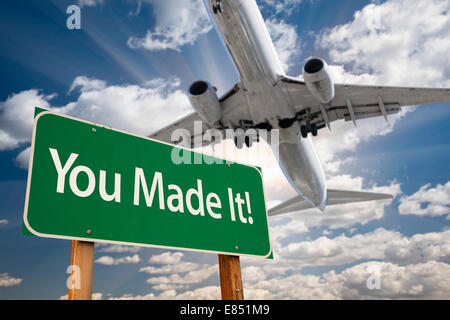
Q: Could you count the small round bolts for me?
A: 4